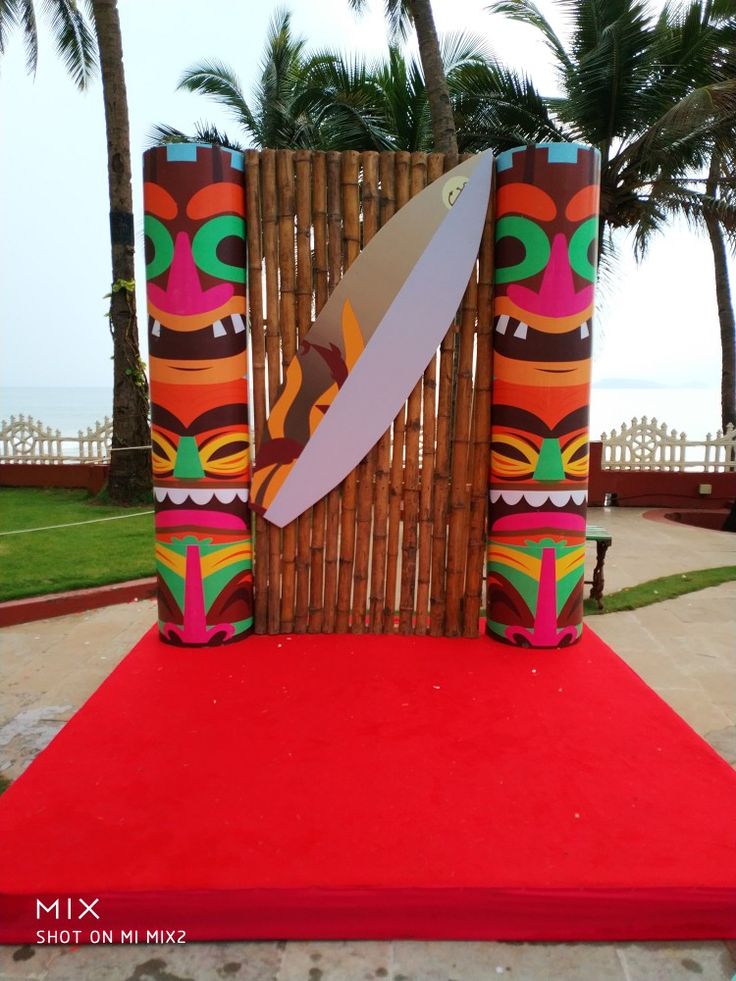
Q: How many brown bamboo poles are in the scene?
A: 15